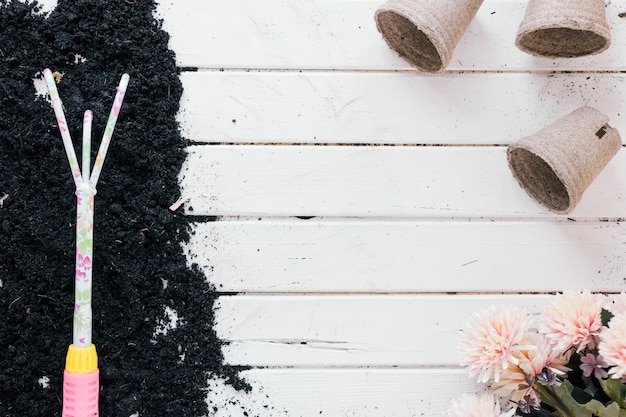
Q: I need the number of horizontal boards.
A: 6